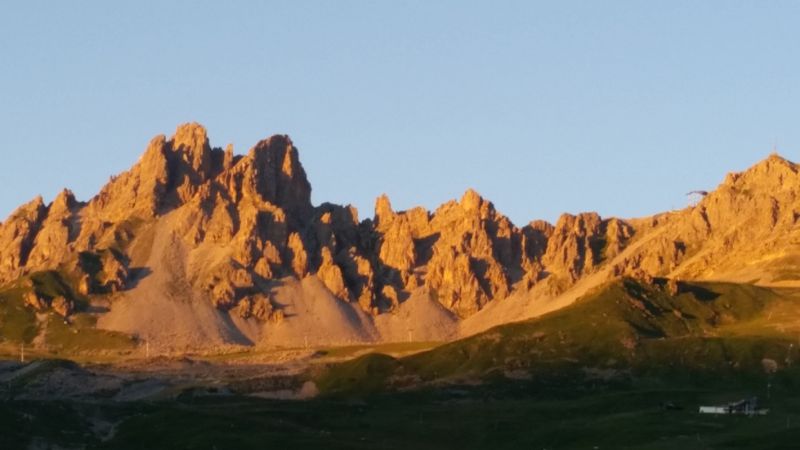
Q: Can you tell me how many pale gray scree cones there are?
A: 3